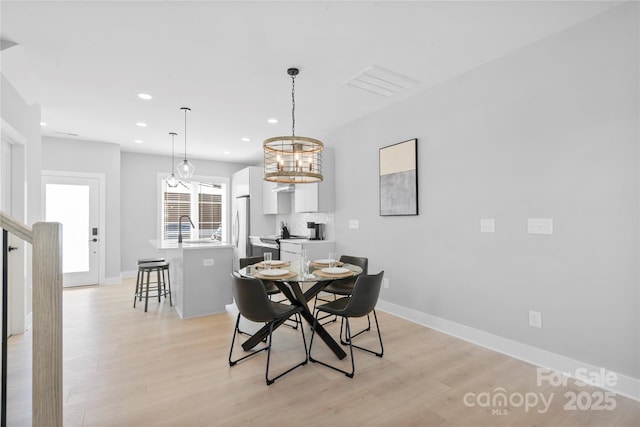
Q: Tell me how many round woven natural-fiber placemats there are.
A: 4